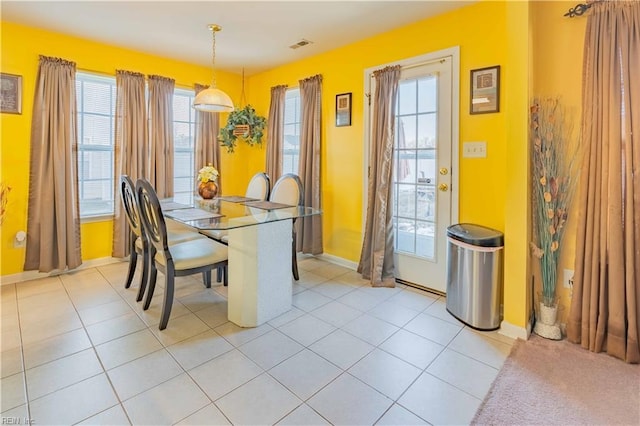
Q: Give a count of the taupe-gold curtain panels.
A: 8